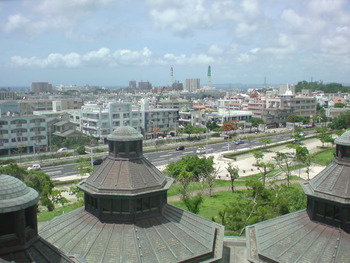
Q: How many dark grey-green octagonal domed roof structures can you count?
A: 3